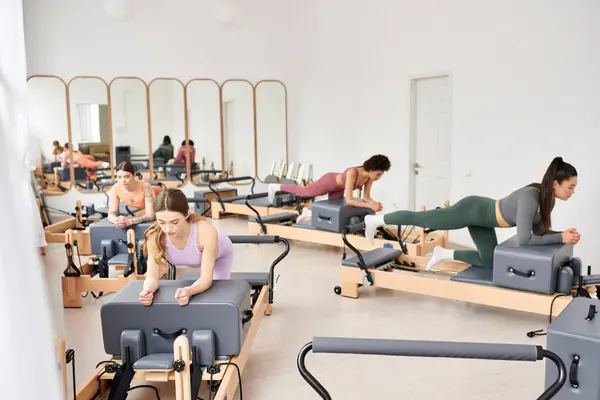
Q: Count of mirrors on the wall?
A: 7